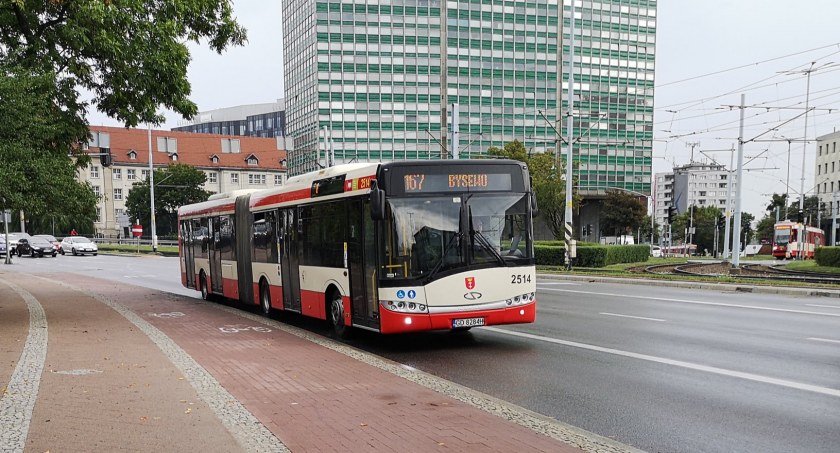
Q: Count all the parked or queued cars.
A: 5